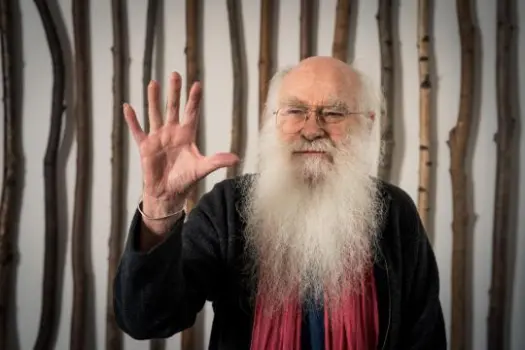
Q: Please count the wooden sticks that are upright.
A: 14